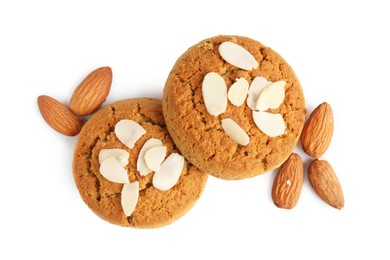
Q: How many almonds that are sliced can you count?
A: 14